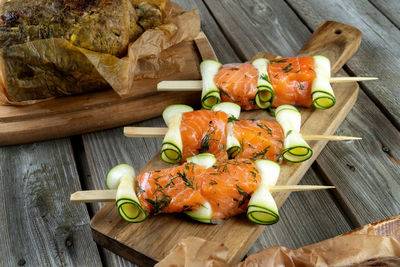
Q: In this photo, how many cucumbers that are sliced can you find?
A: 9